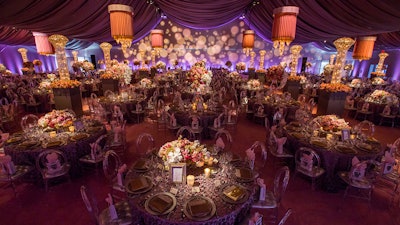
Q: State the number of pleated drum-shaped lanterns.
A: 6